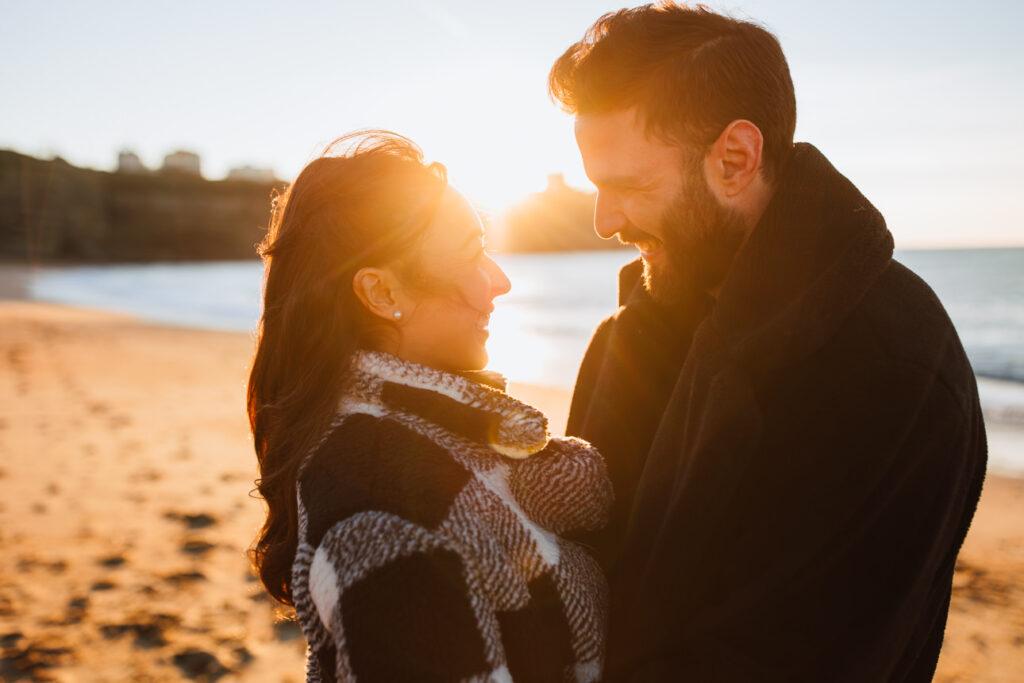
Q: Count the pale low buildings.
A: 3